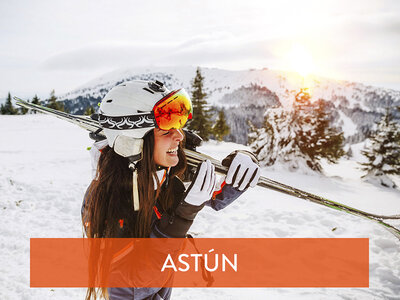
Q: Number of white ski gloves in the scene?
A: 2